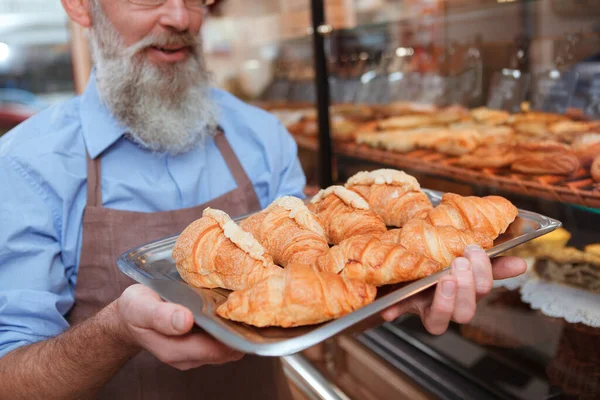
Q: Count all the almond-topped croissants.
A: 4